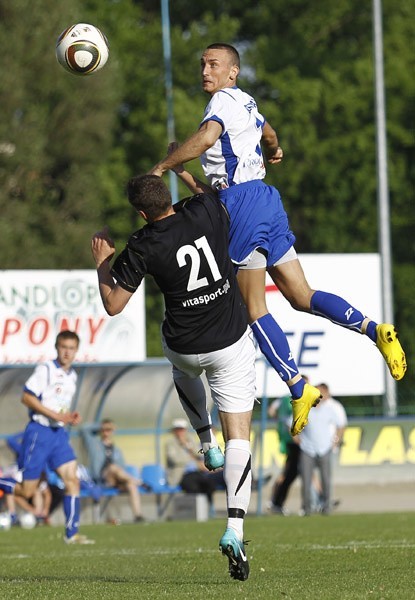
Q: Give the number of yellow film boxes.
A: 0